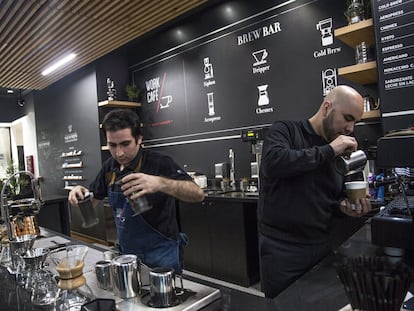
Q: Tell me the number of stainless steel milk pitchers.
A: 4